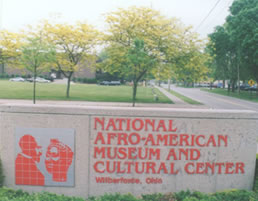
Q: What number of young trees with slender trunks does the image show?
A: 2